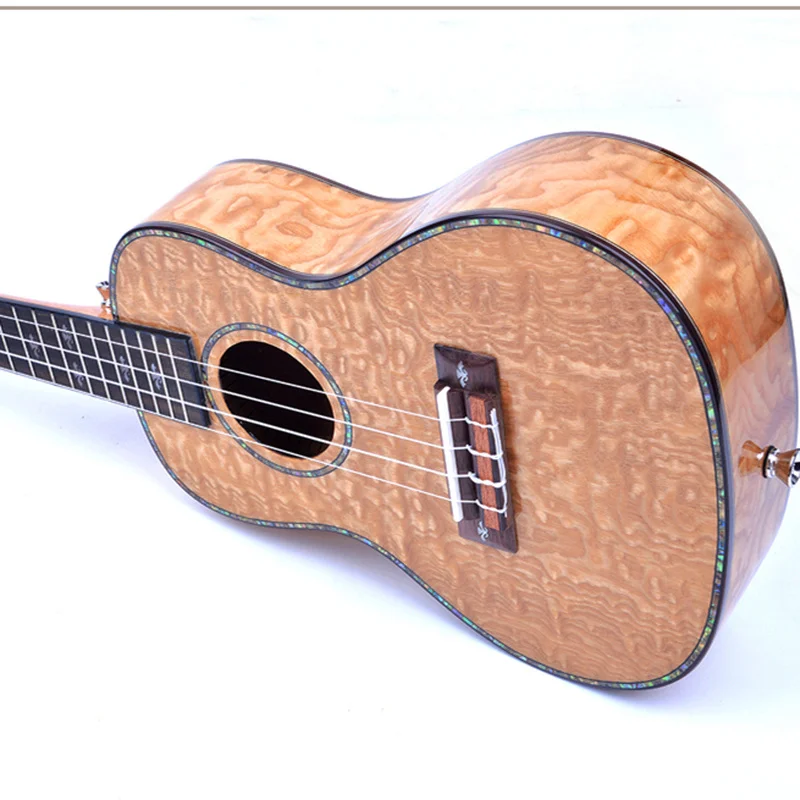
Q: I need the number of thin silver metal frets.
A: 11